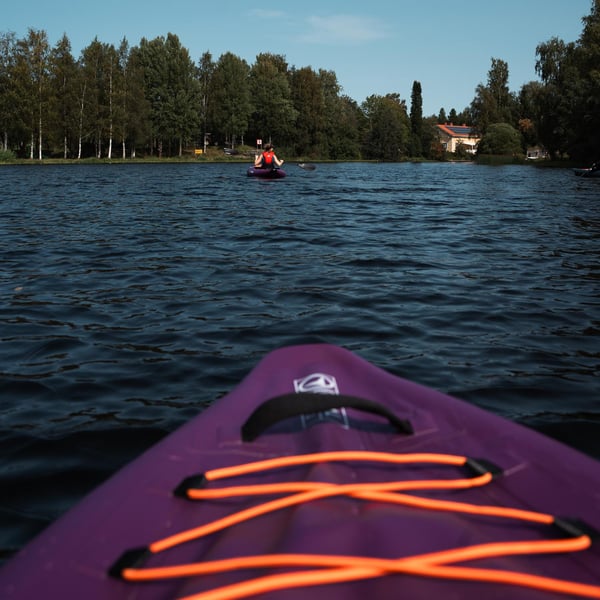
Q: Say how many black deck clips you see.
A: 4